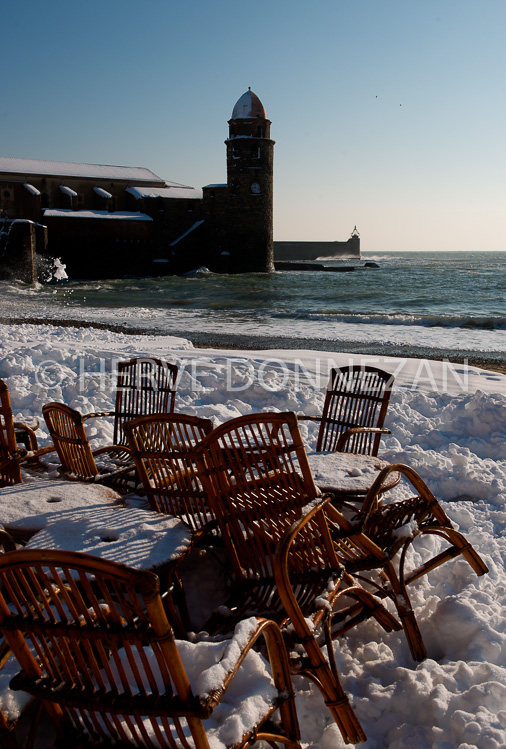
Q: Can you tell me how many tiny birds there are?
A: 2